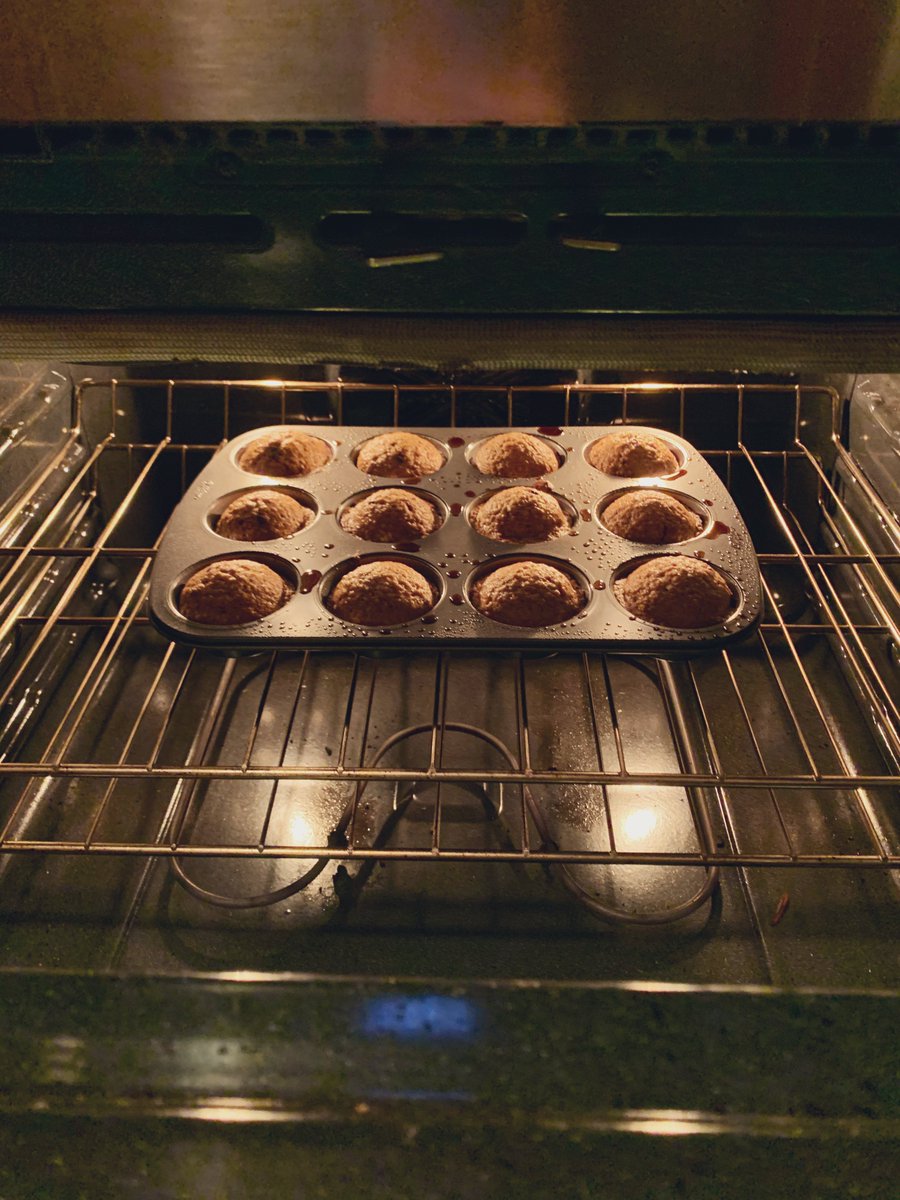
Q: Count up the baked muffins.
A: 12